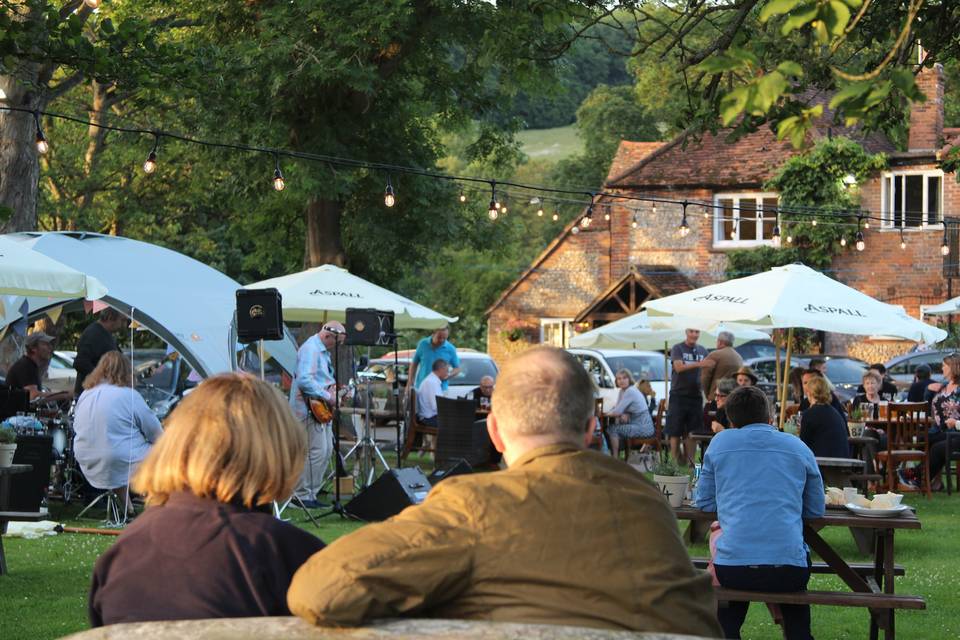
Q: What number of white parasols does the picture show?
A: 5